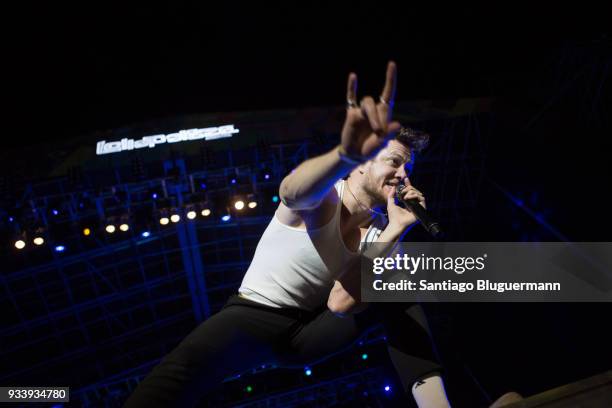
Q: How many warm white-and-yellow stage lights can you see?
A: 11